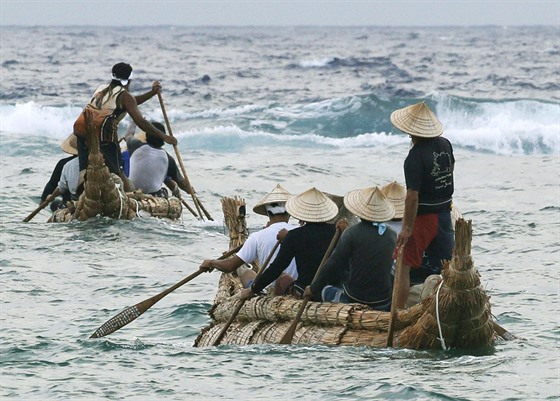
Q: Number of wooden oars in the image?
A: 8